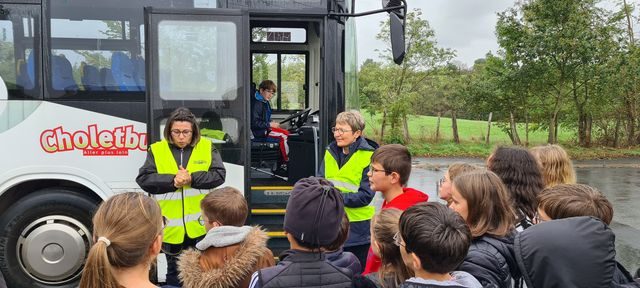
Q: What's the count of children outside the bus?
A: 13